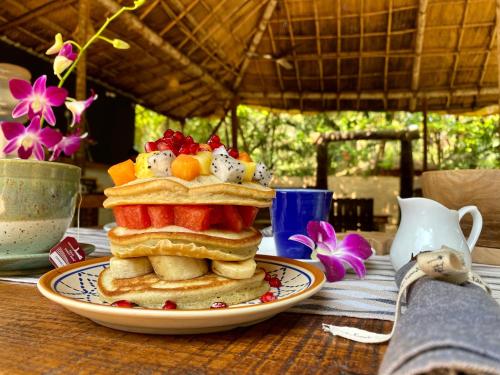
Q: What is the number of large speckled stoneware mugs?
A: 1